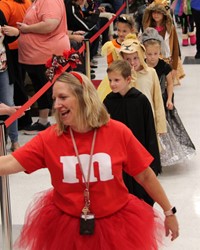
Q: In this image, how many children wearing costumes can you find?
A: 5